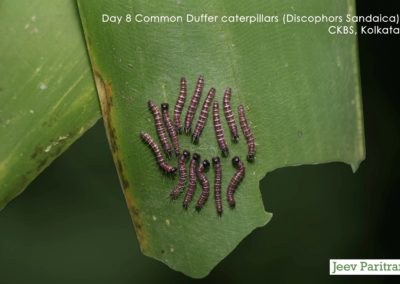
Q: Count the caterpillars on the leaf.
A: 14